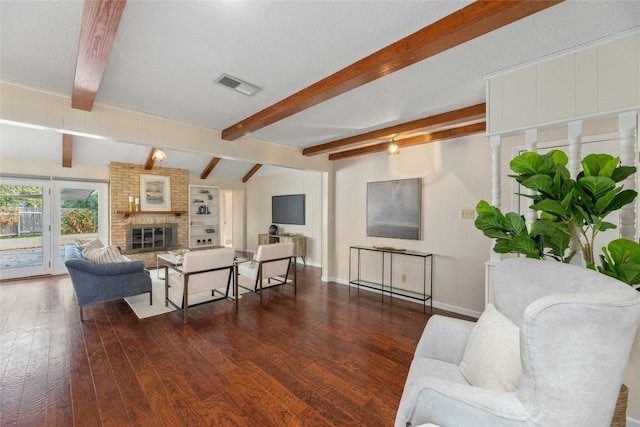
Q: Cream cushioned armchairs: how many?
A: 2